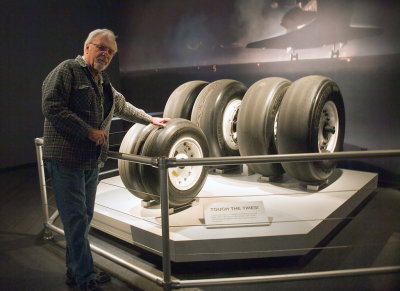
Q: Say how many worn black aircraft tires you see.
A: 6